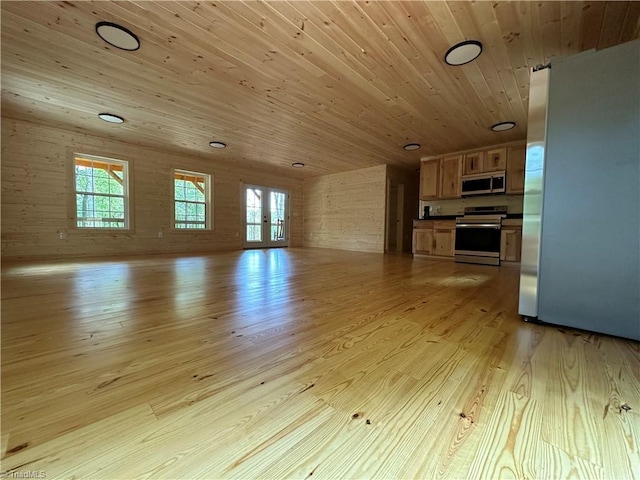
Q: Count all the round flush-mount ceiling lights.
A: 7